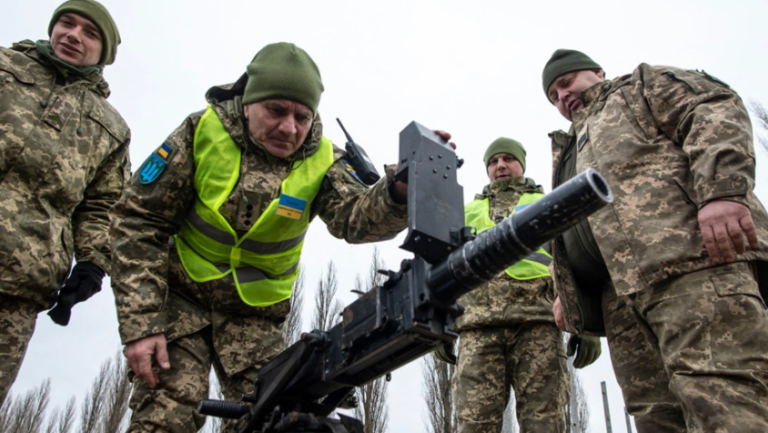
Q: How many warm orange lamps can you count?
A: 0